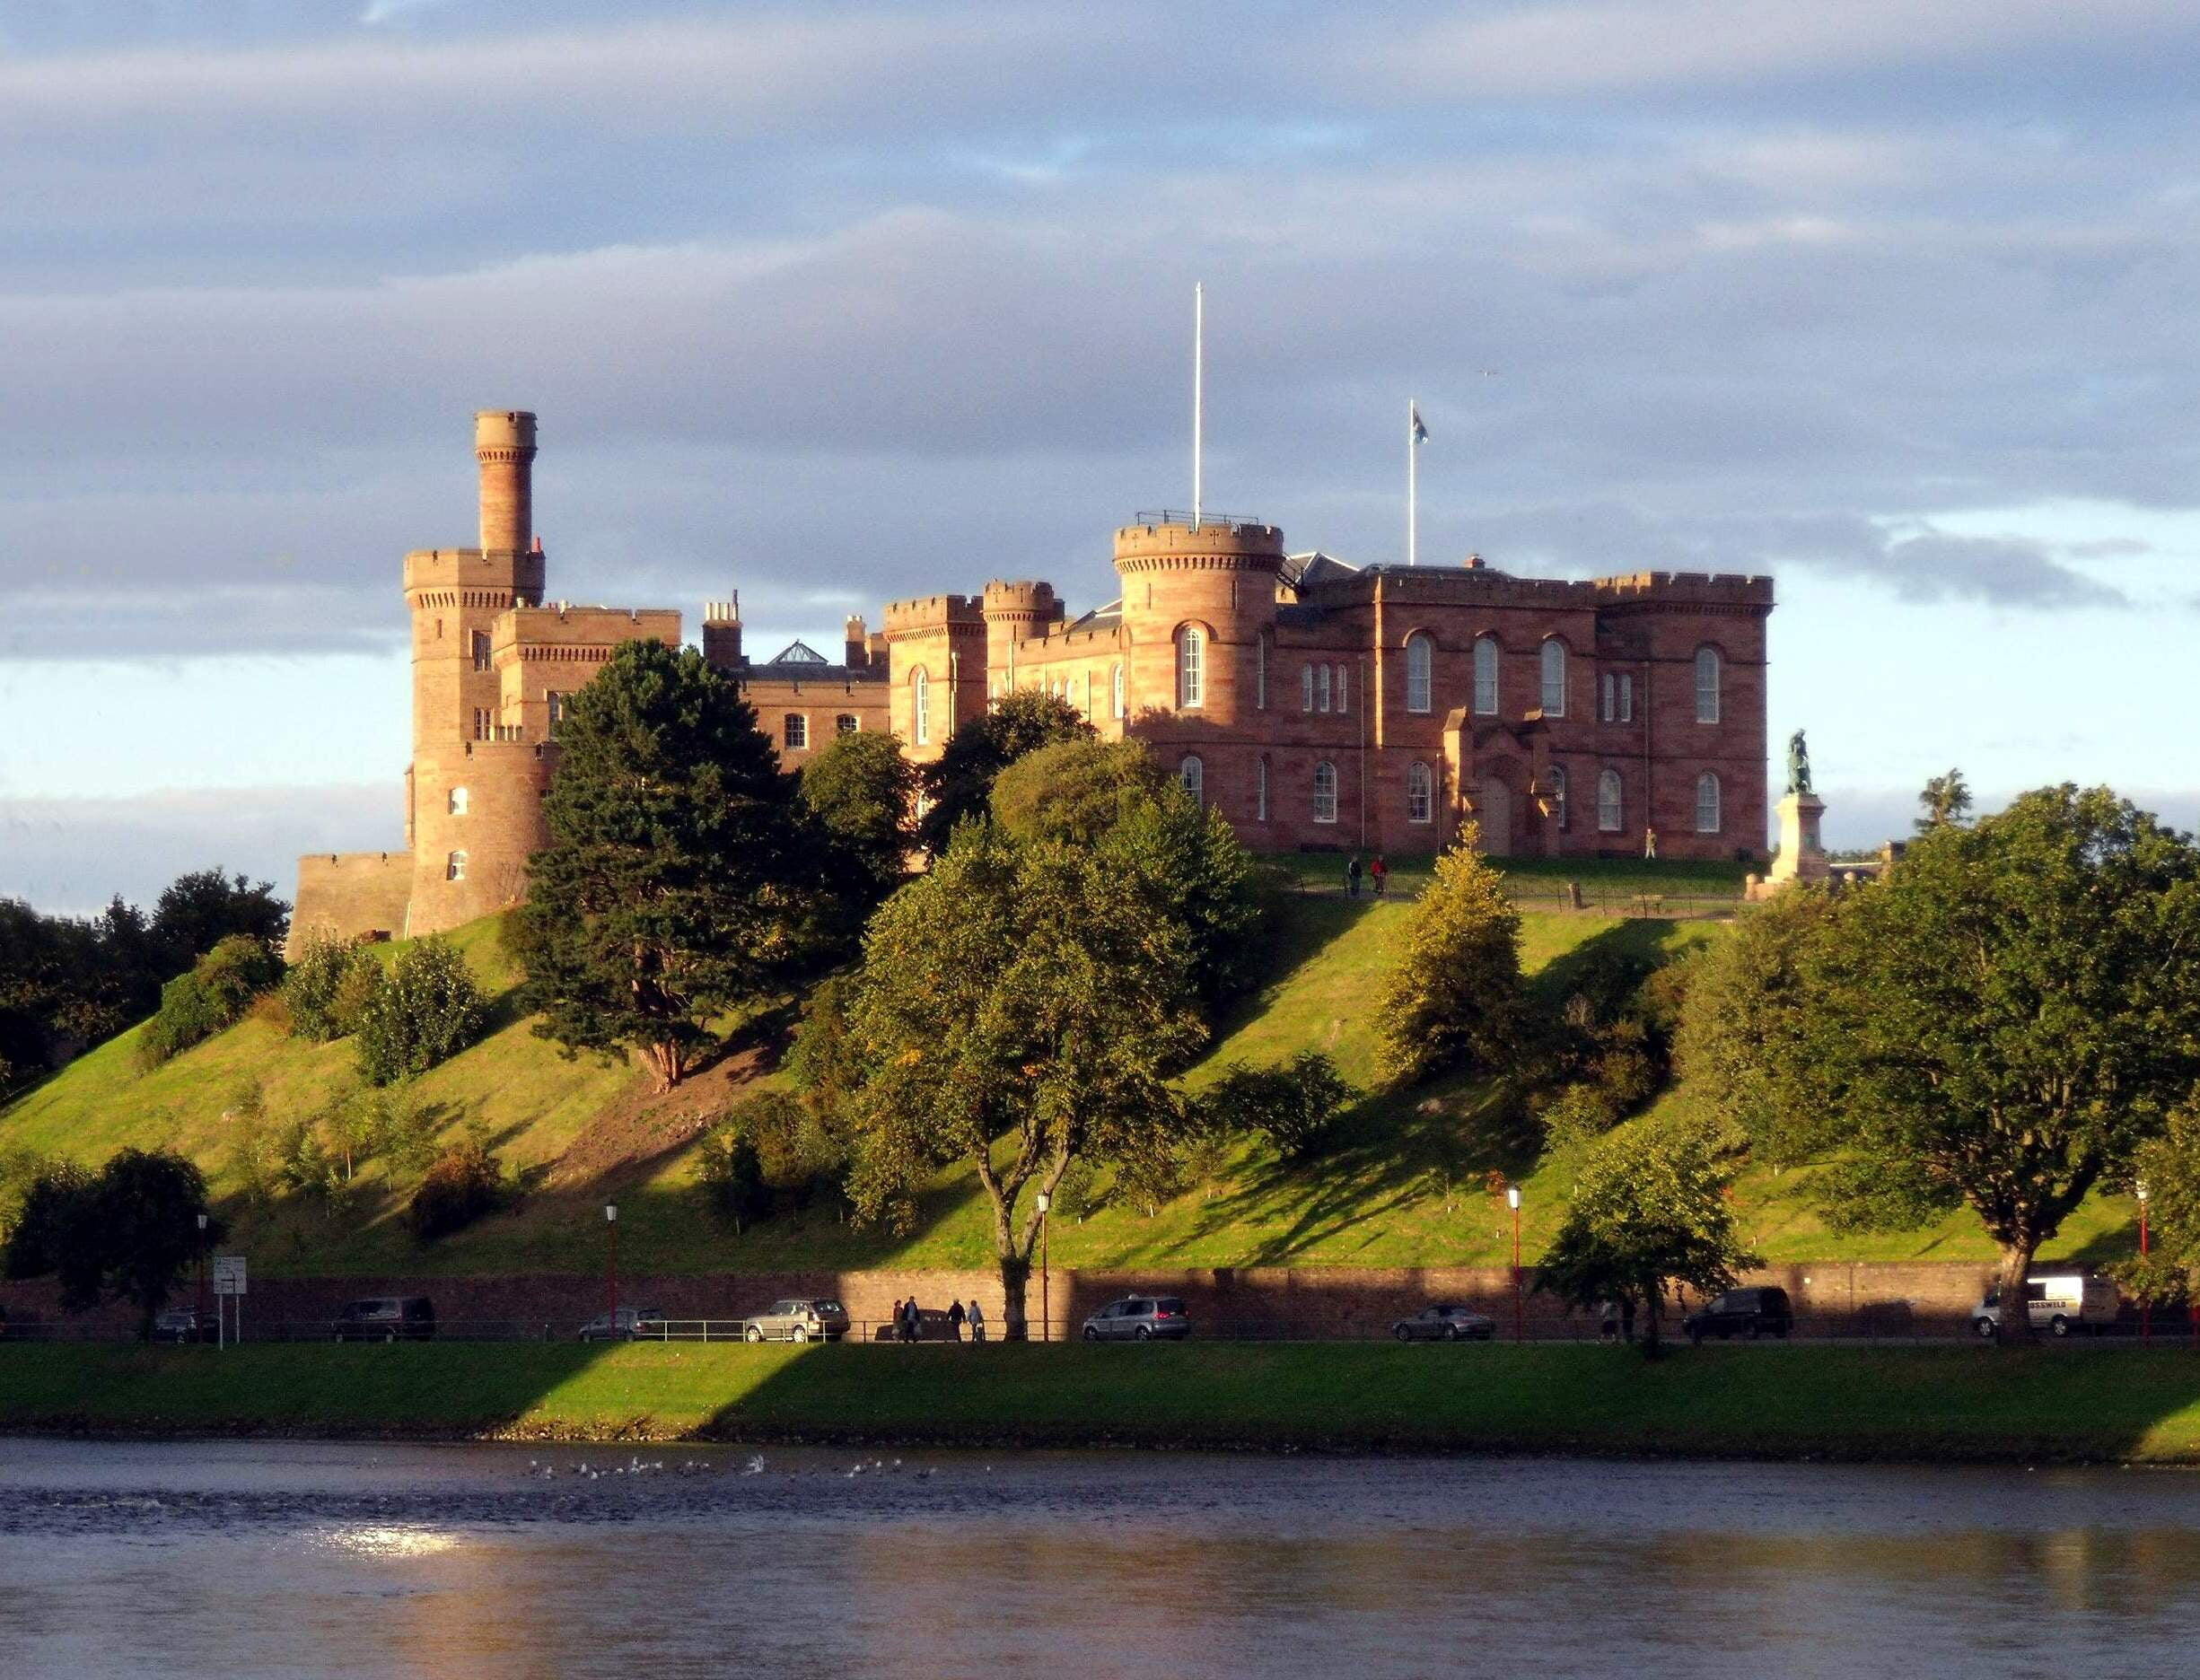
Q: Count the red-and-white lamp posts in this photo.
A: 5